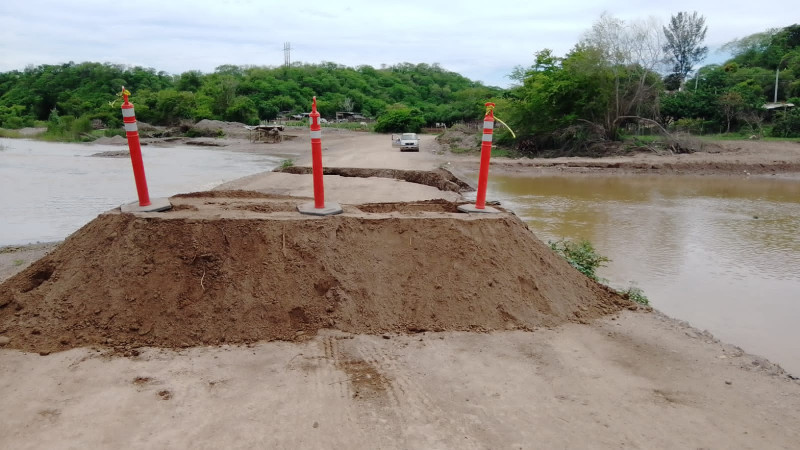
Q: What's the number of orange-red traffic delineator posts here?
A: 3